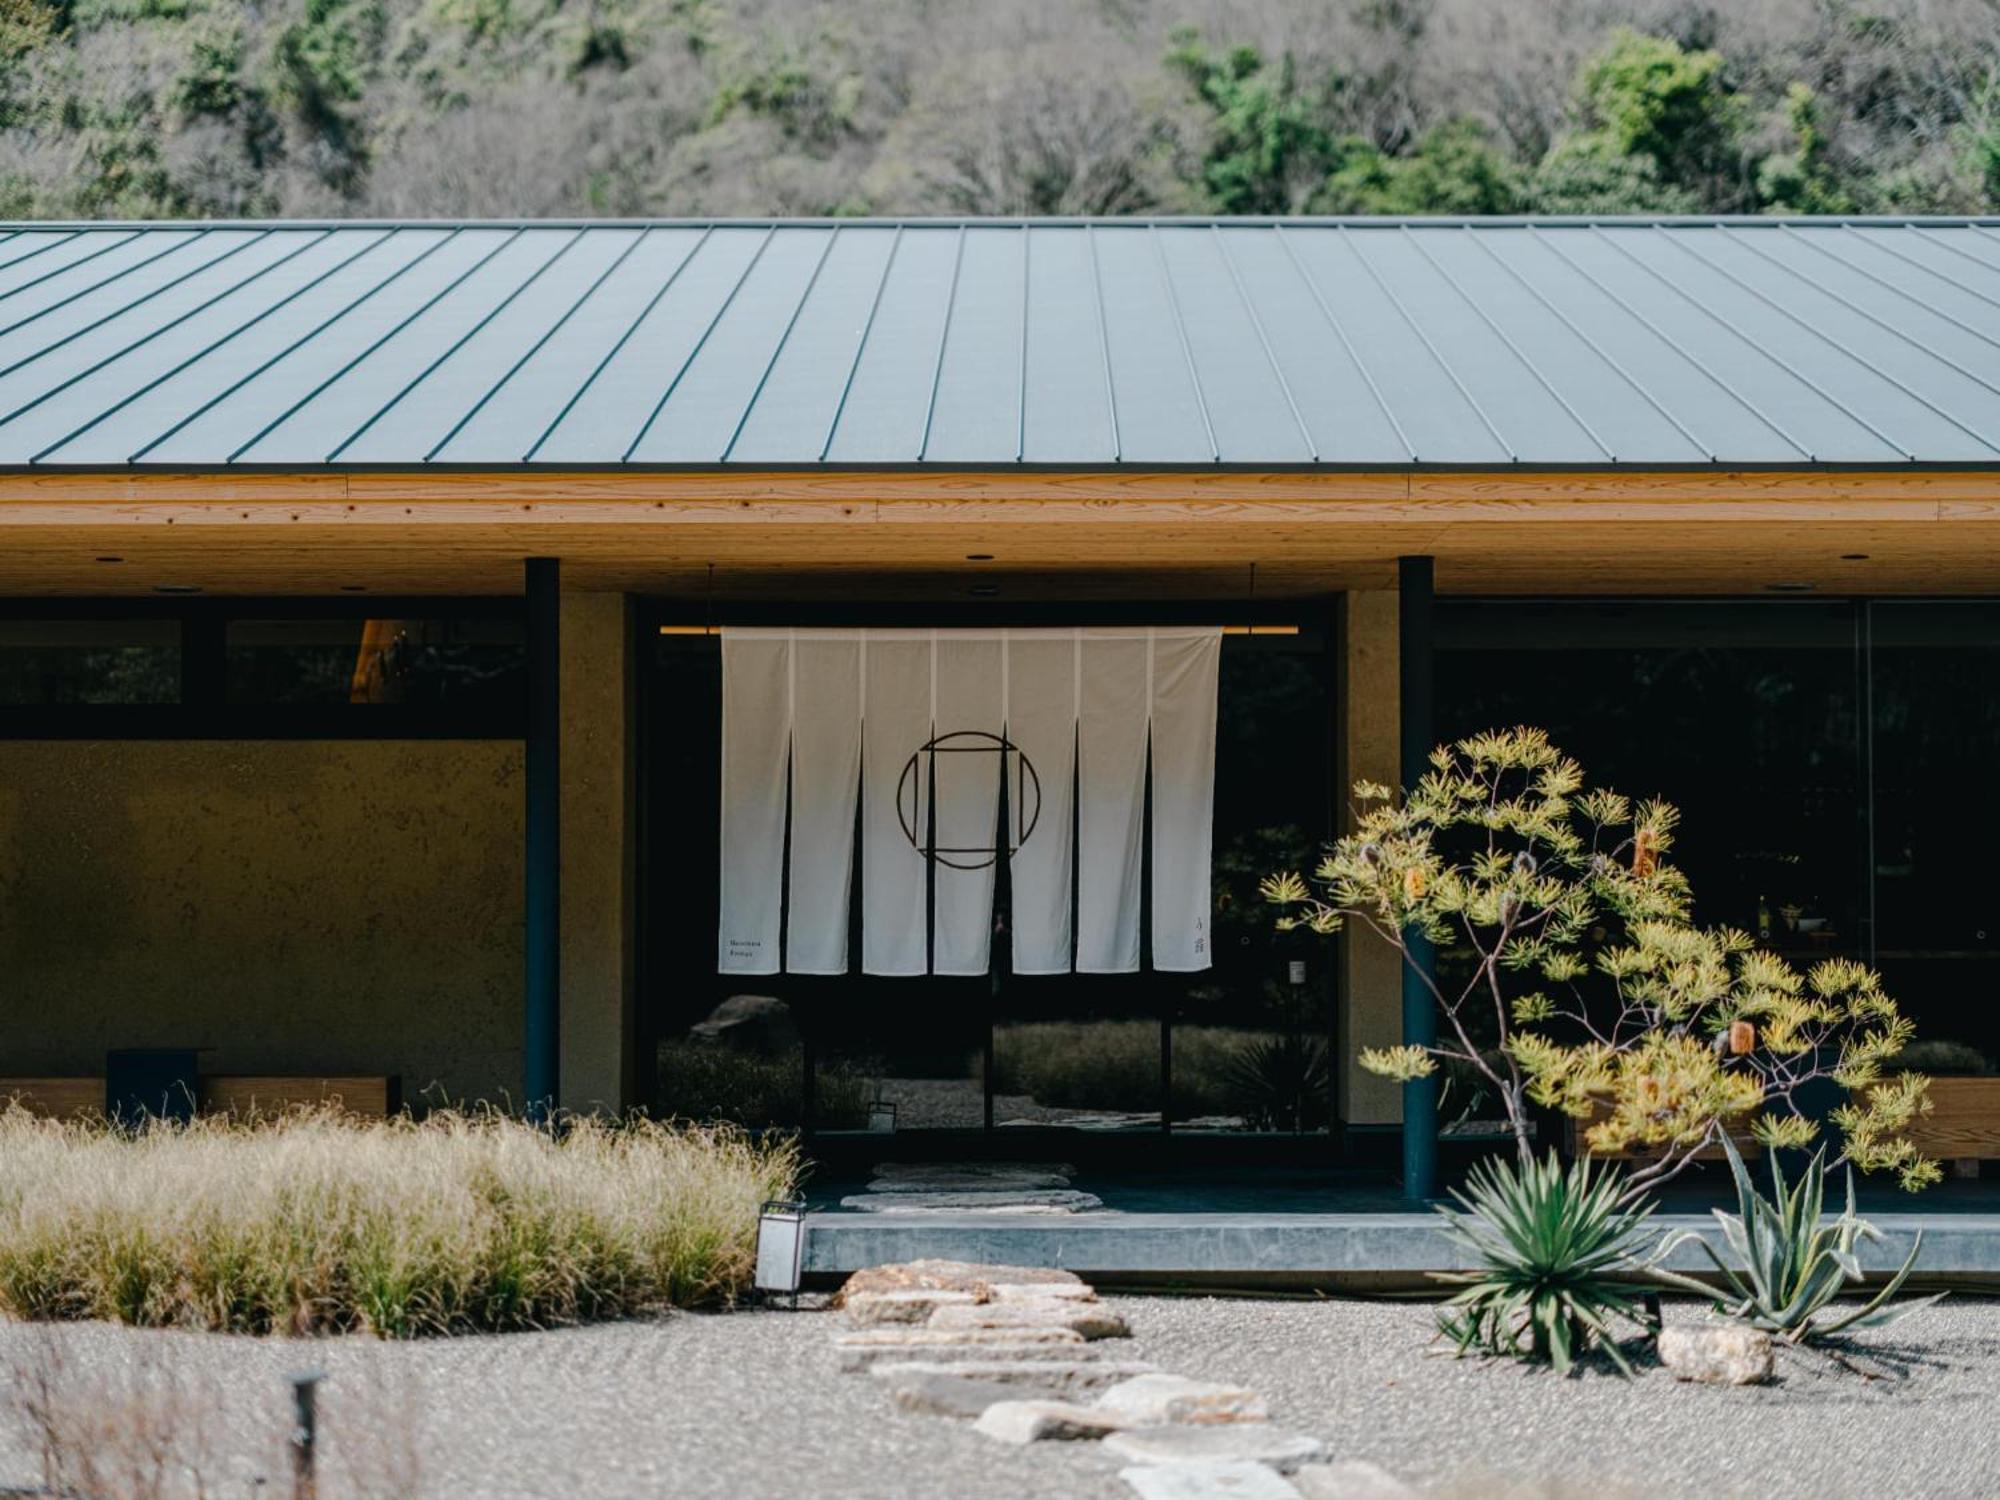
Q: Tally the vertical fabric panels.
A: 7